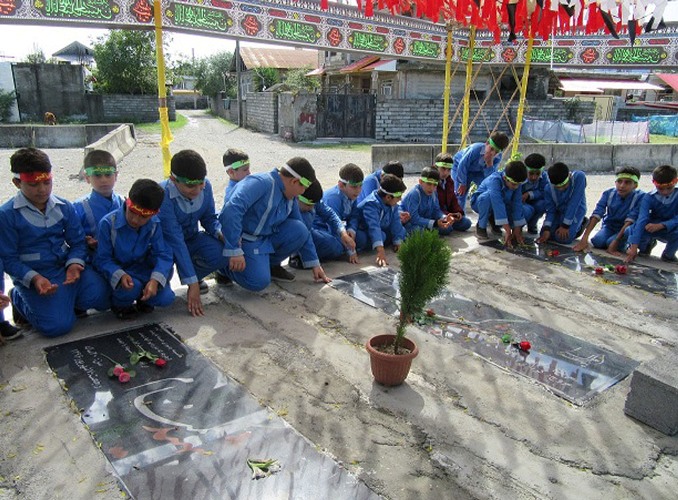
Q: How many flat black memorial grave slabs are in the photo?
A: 3